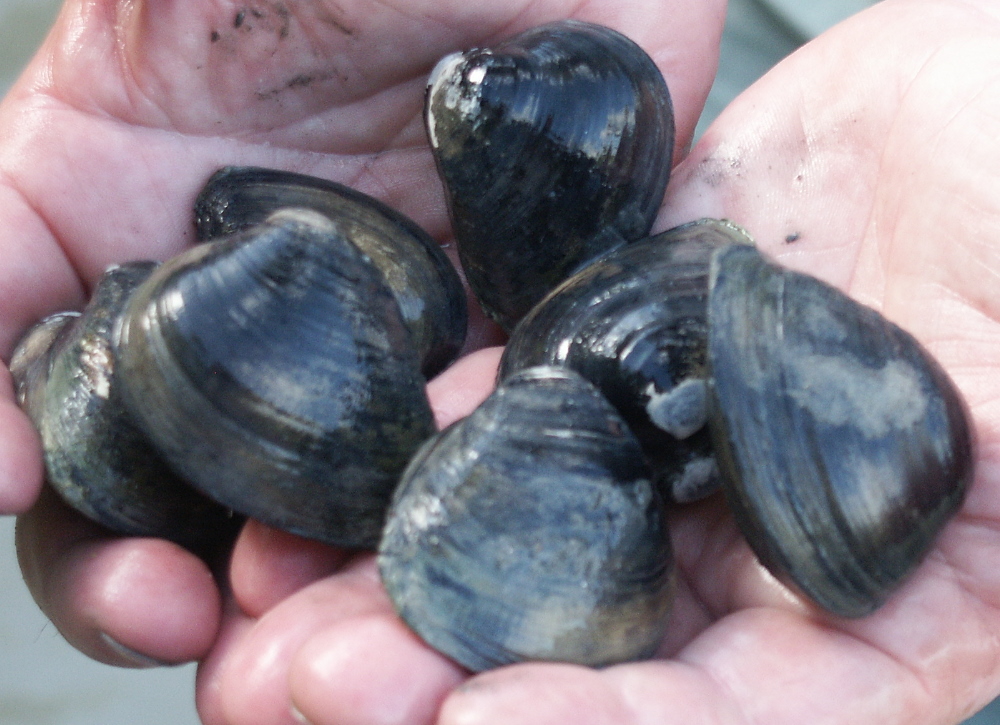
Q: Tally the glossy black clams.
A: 7